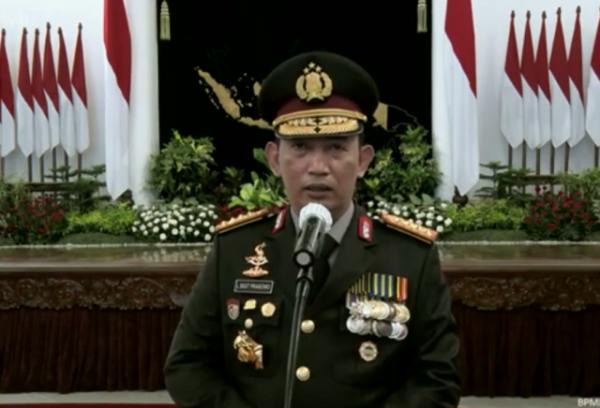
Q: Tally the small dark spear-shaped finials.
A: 11